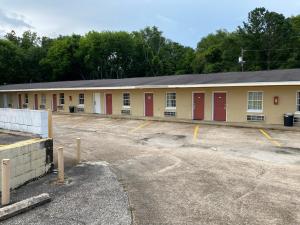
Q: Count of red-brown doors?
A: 7